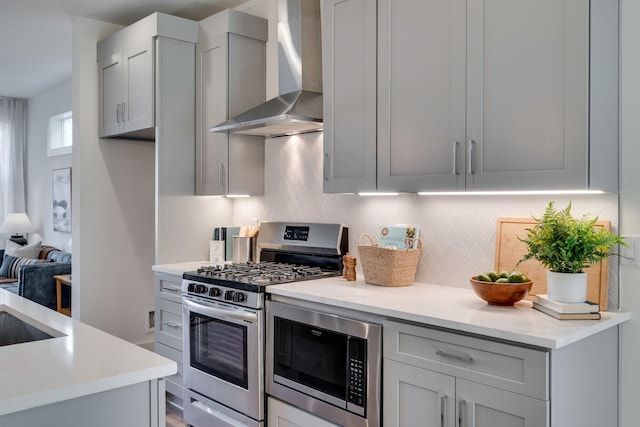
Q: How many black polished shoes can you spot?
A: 0